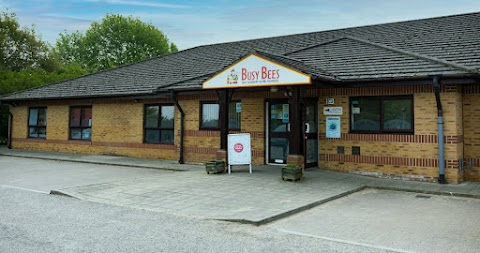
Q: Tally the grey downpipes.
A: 1